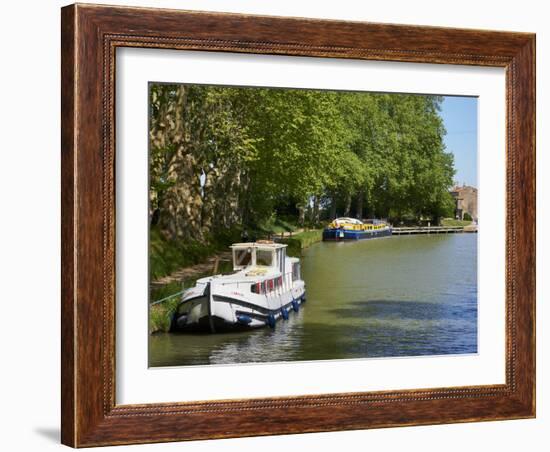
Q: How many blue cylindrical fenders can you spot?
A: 5